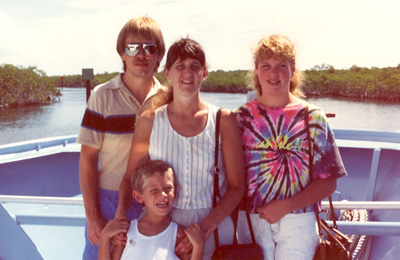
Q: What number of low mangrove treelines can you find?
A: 2